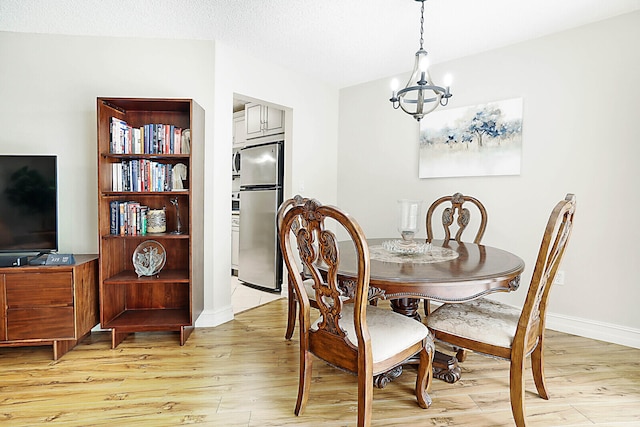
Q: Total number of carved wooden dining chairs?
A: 4